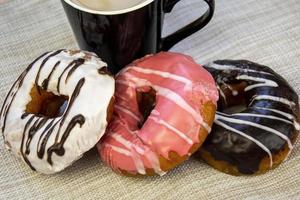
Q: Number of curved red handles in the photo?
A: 0